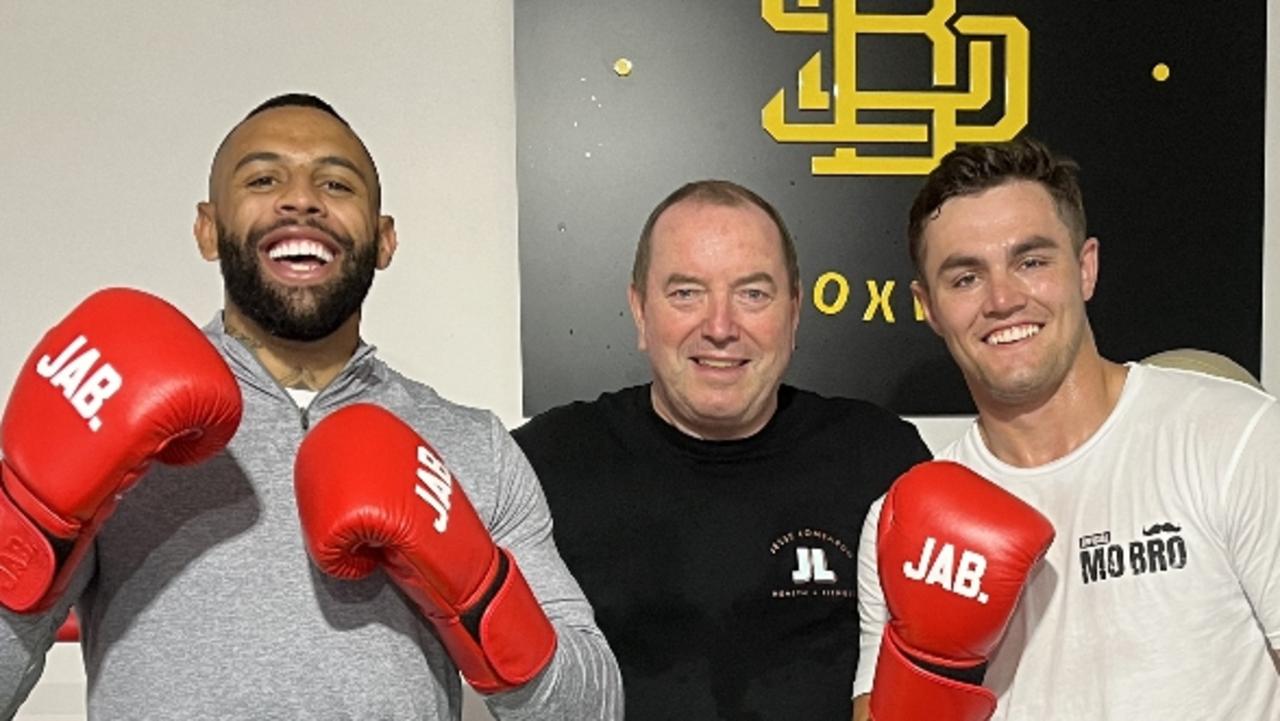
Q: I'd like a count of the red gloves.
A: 3